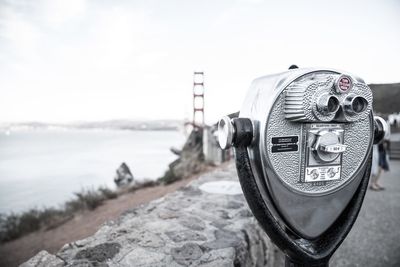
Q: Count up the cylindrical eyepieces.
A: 2